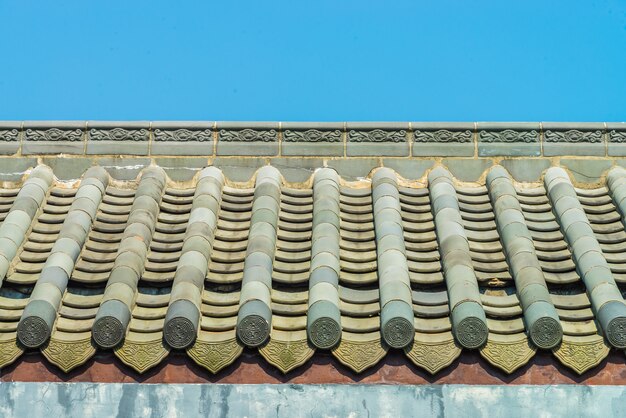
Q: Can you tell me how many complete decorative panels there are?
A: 9